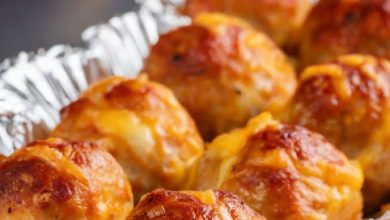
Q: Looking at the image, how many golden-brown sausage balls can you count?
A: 8